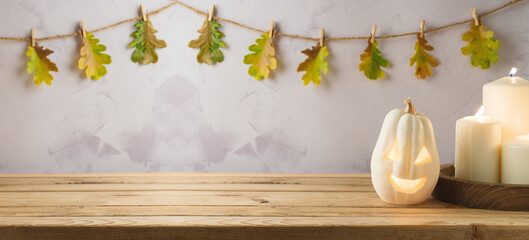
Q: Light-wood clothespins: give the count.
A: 9